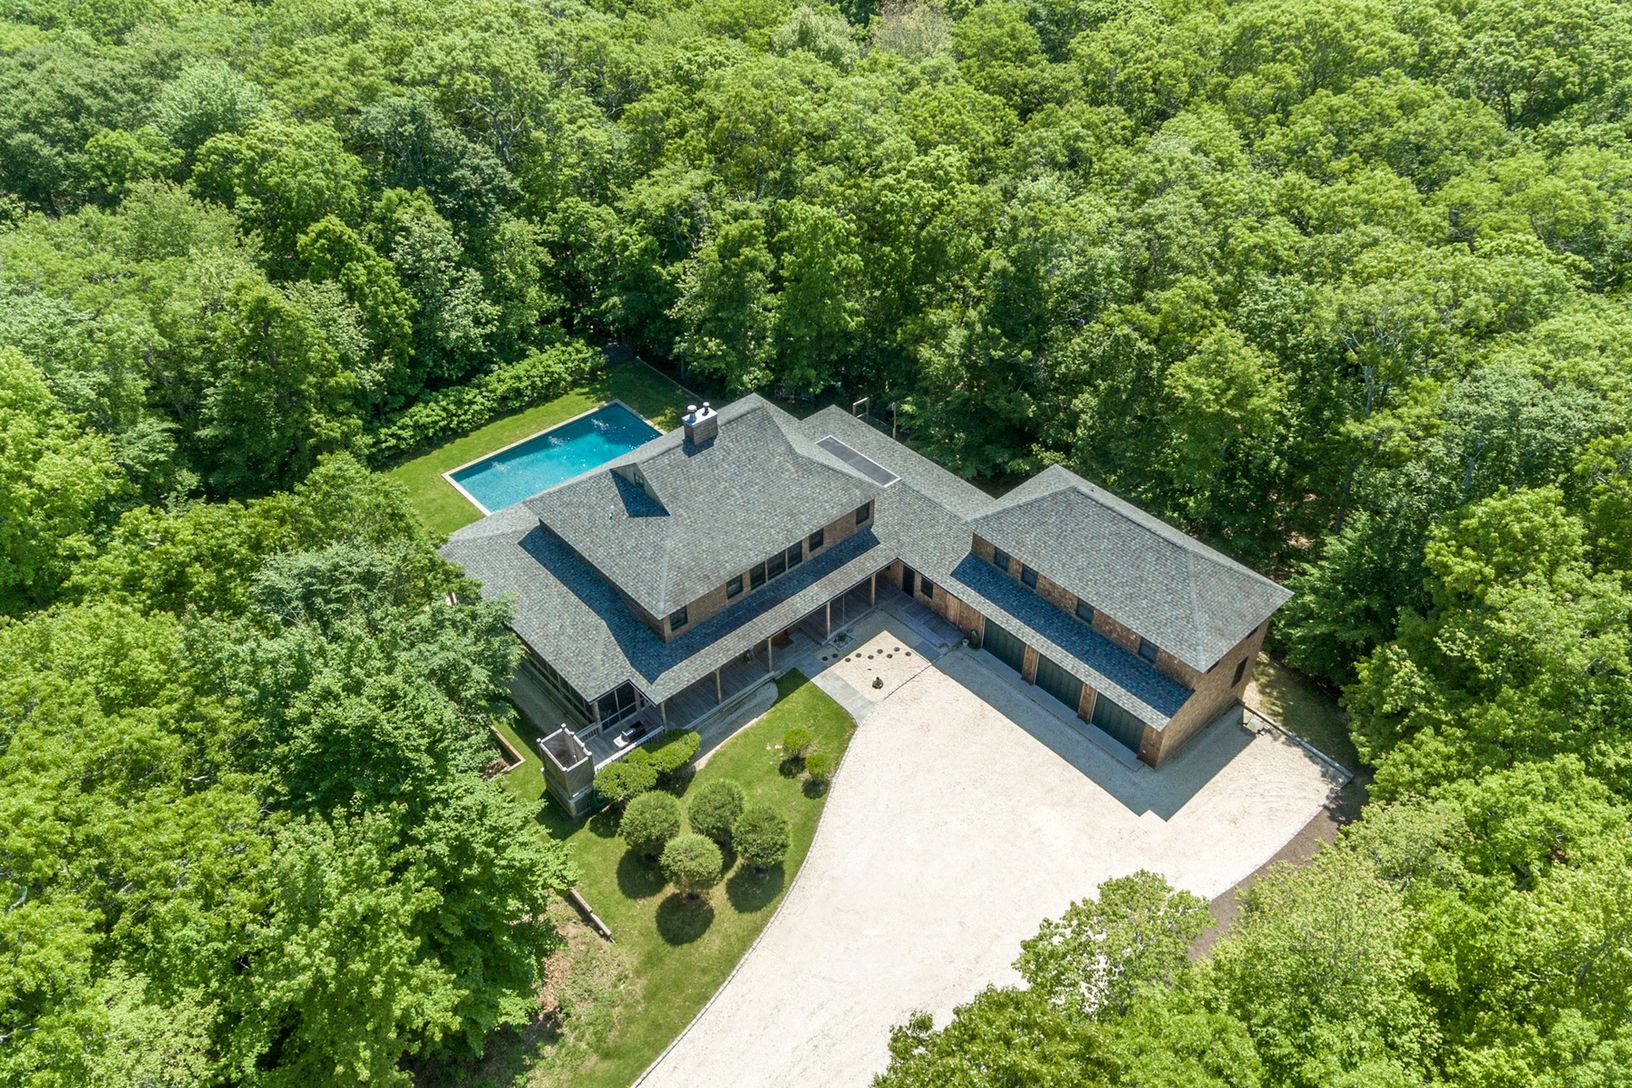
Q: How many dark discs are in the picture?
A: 9